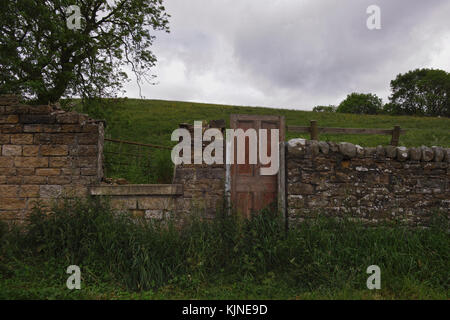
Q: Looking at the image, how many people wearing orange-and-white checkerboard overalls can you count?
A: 0